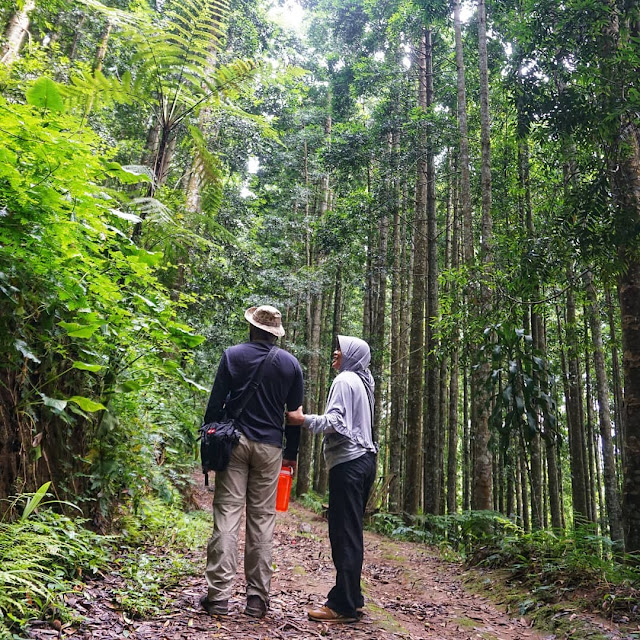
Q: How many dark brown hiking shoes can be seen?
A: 2